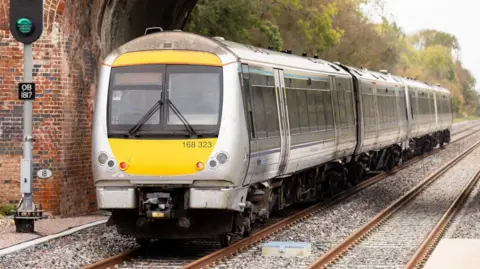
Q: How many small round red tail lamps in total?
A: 2